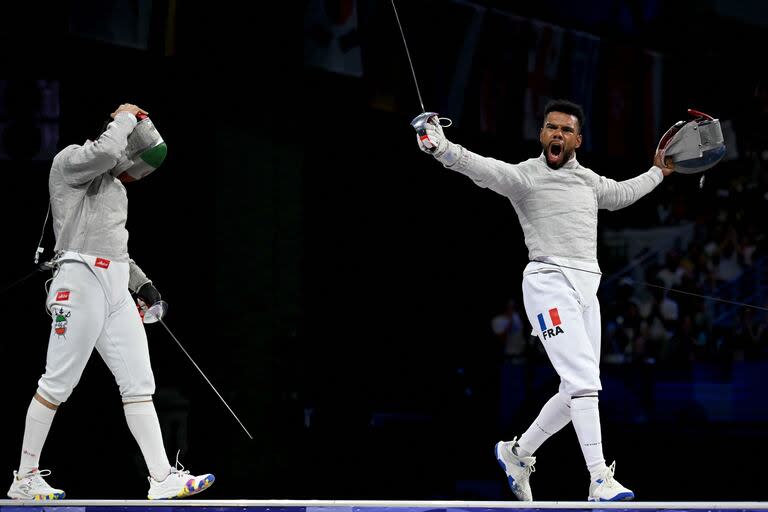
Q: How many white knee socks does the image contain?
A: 4